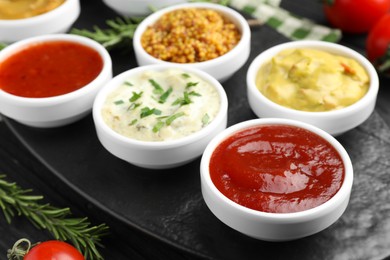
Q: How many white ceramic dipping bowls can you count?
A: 7